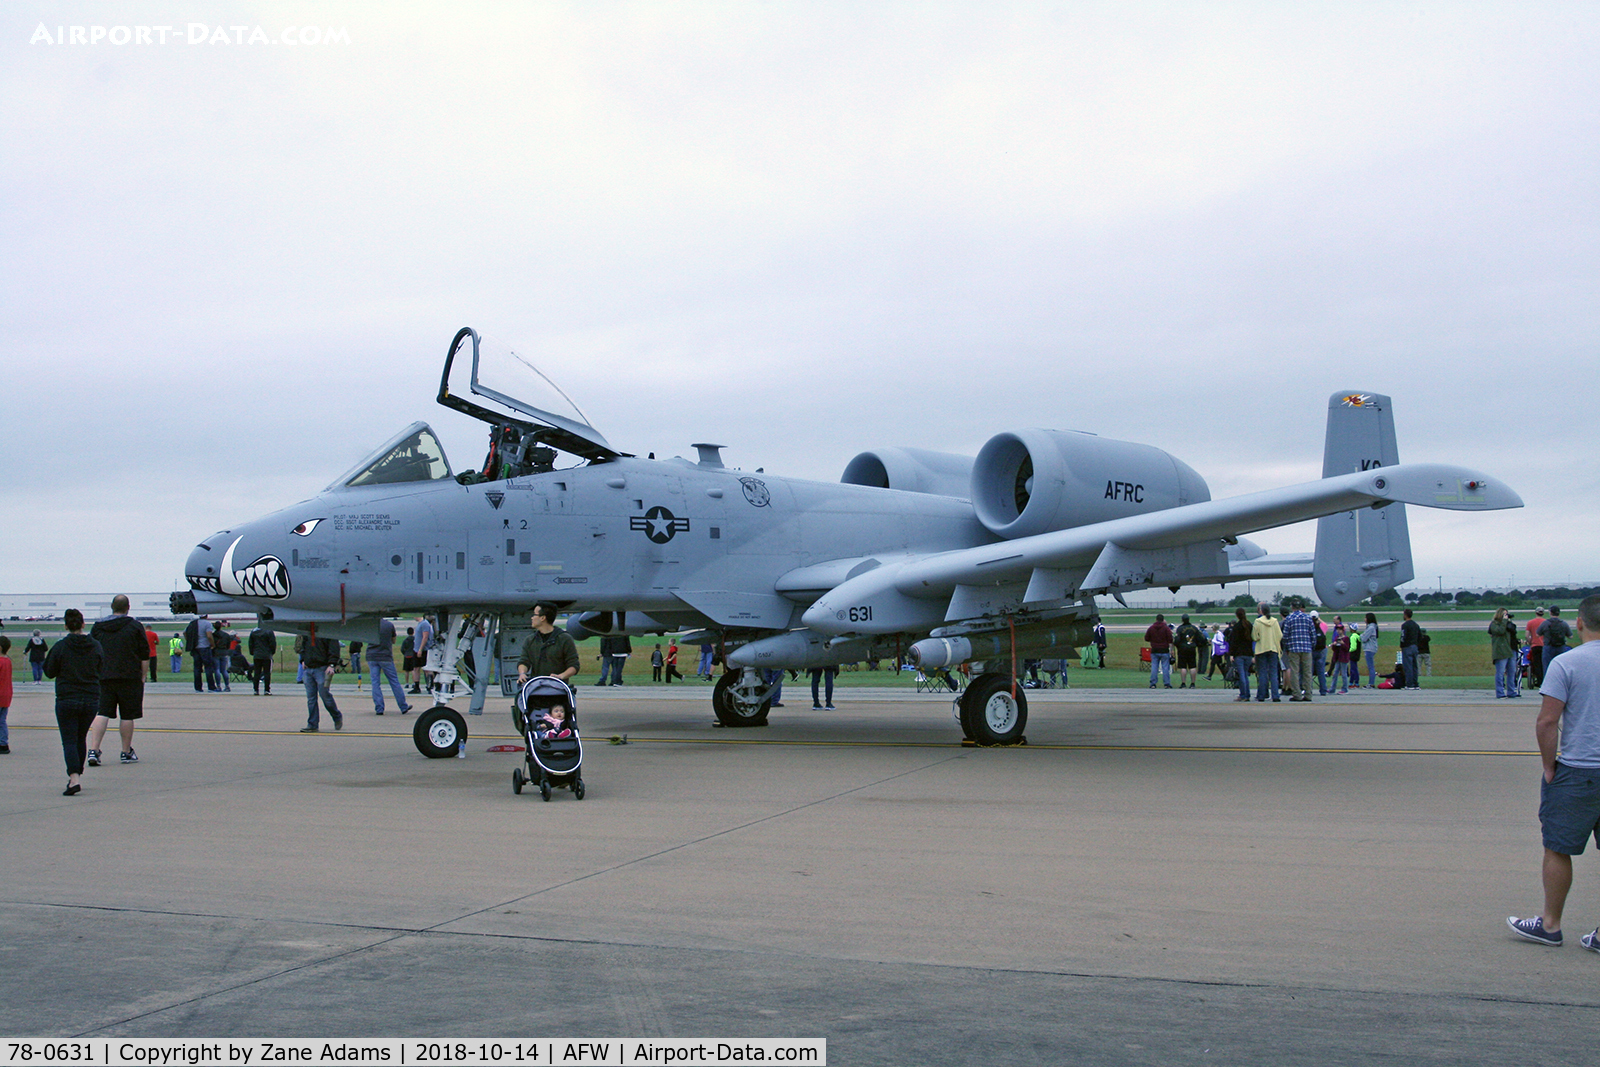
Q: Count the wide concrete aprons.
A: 1